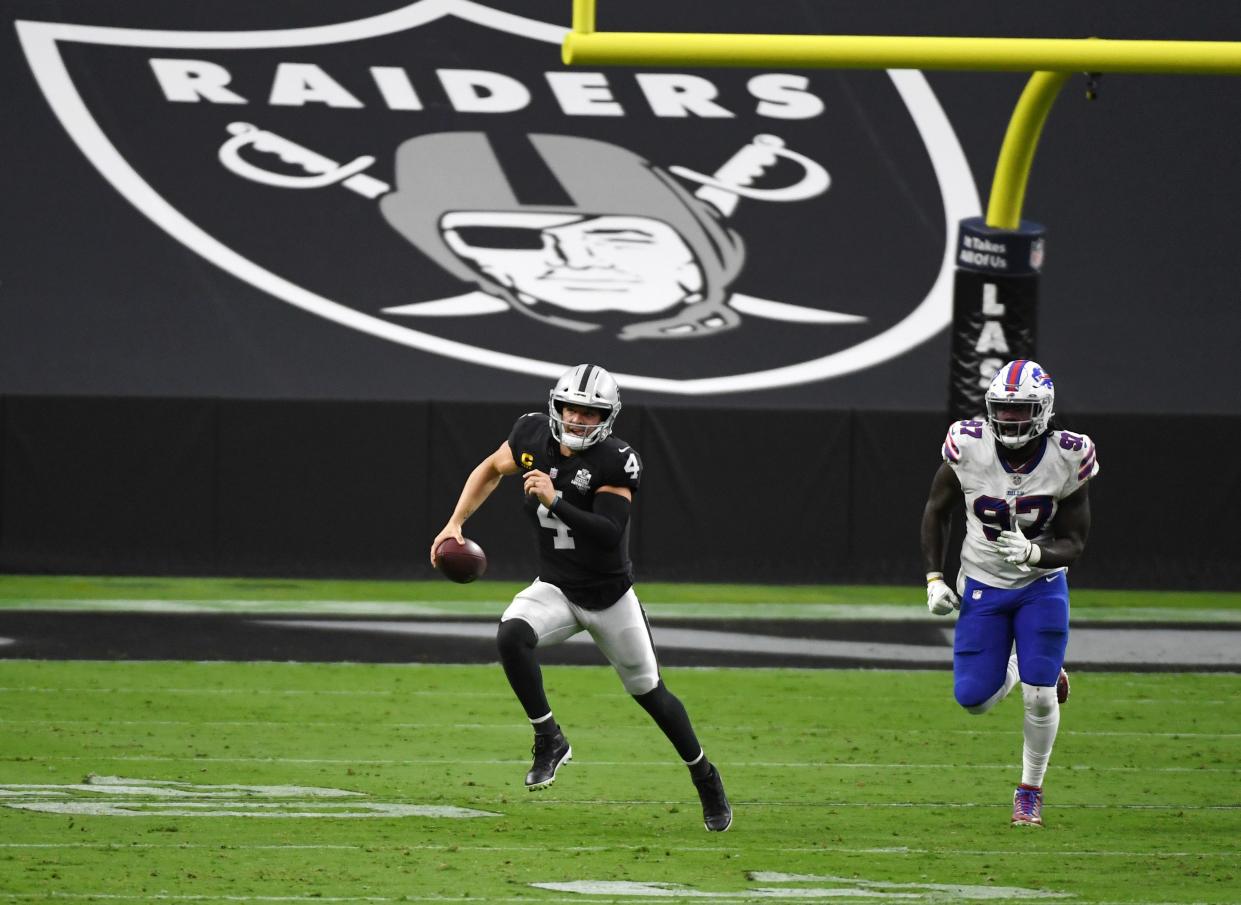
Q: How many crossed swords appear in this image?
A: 2